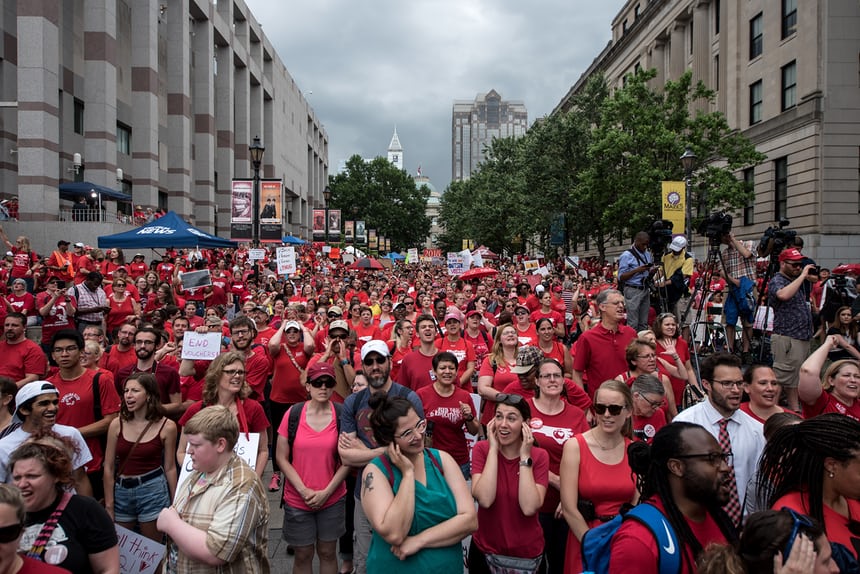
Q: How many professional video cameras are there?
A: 3